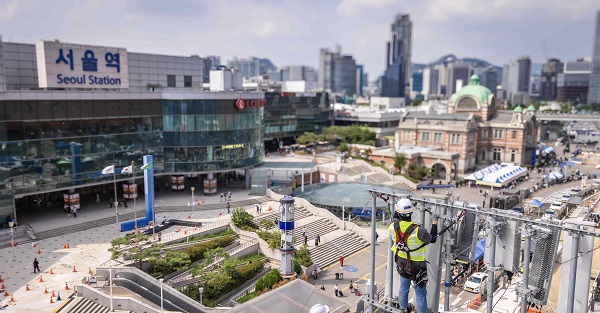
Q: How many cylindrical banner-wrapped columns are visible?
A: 4